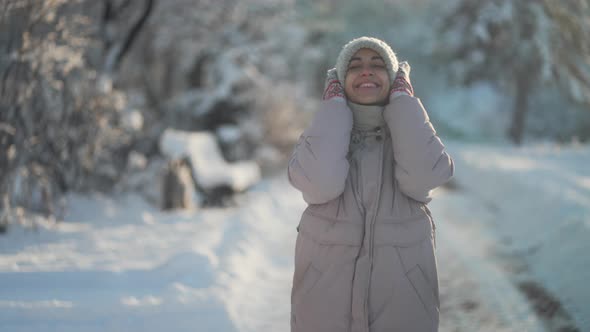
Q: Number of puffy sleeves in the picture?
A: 2